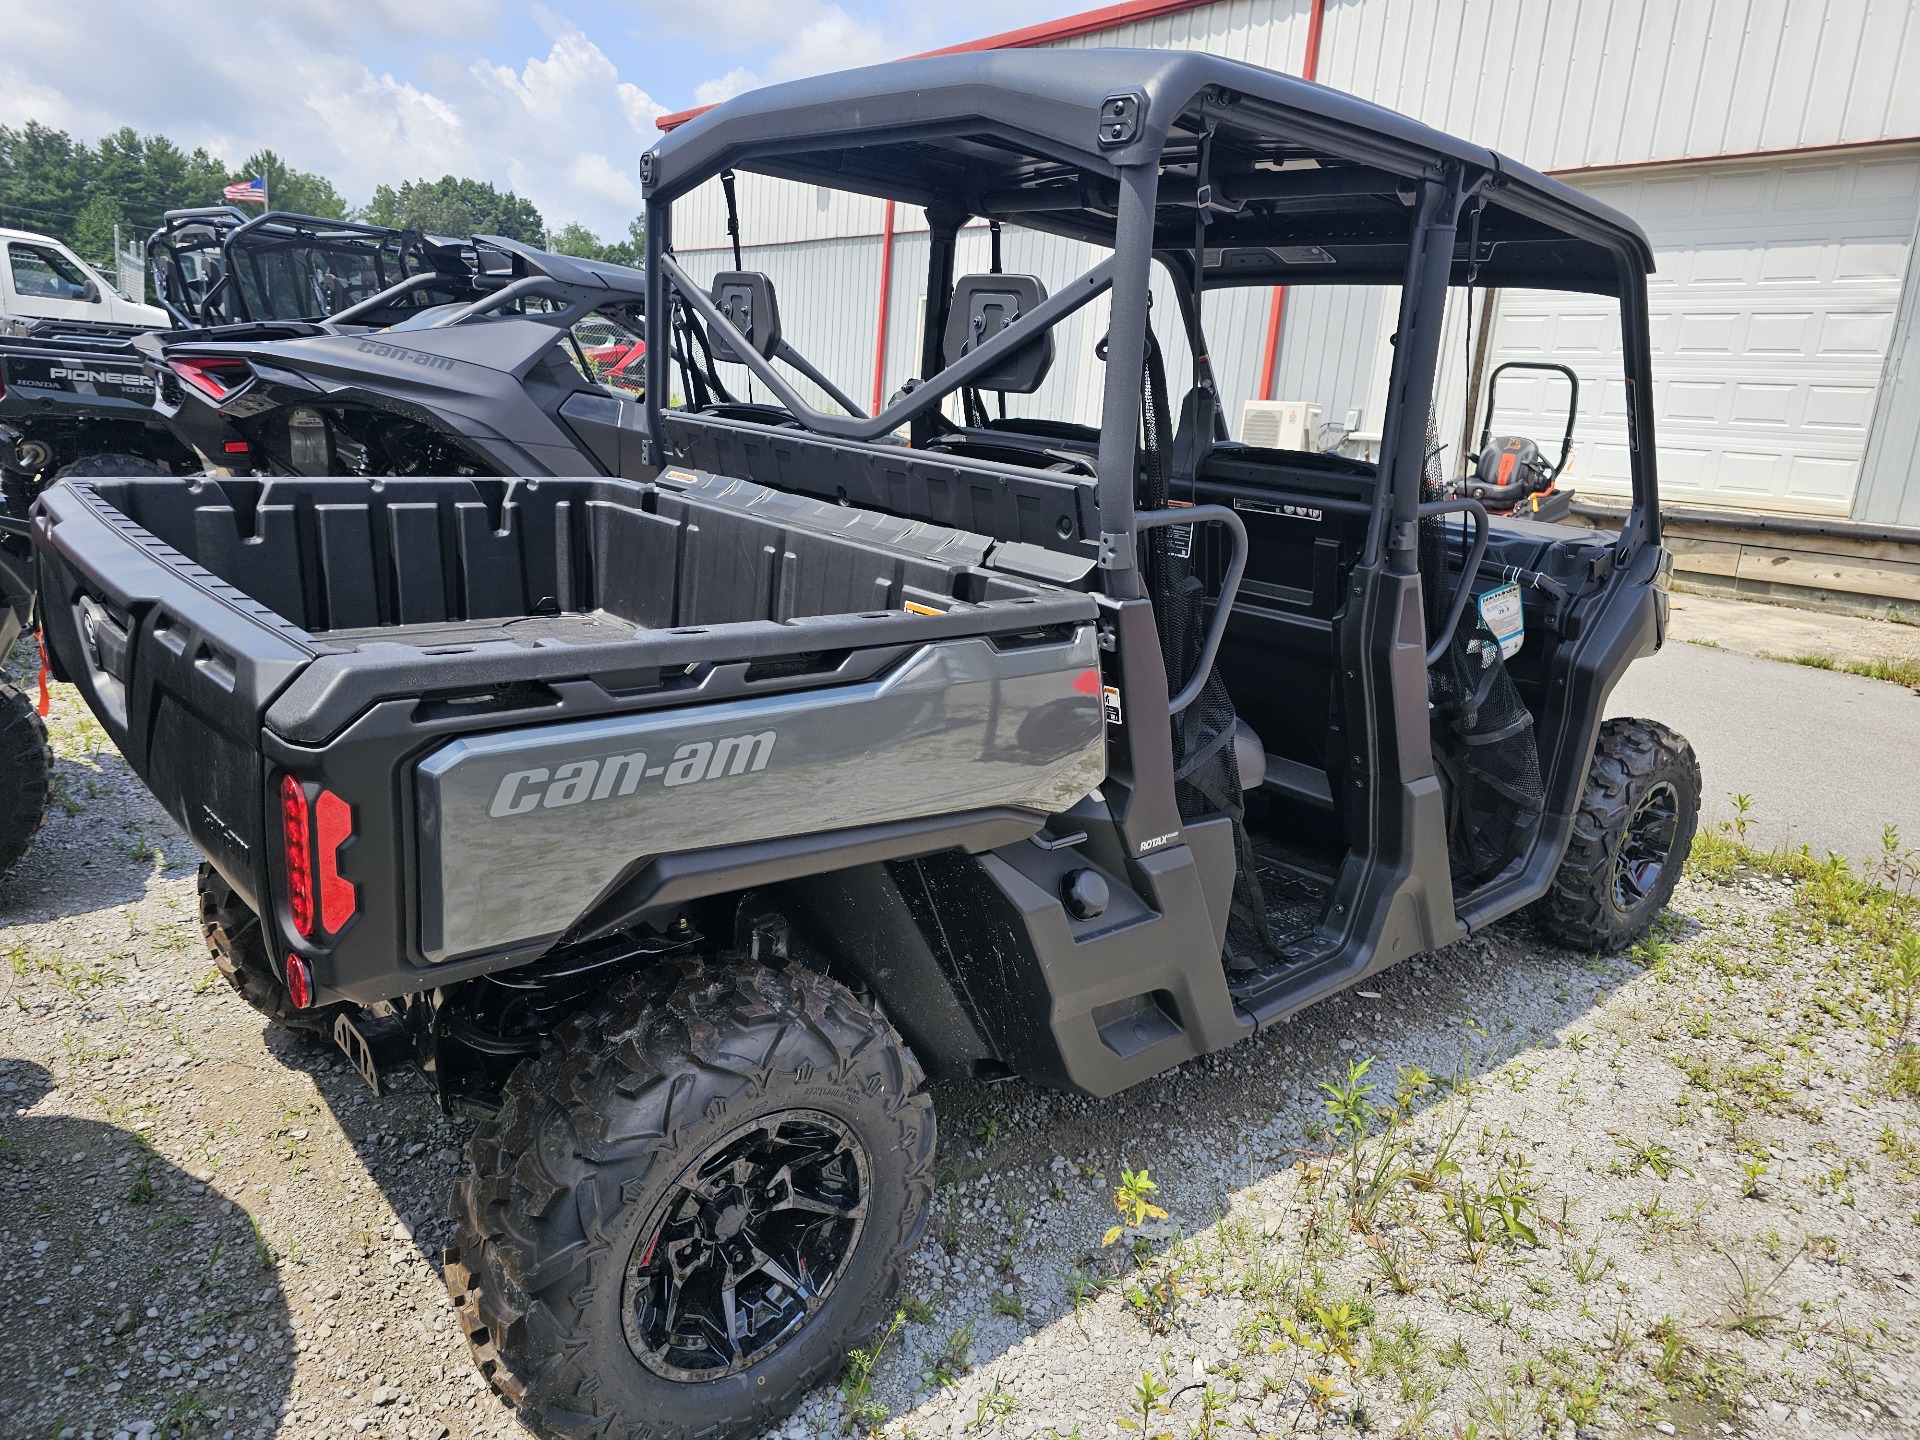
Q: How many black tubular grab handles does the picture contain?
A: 2